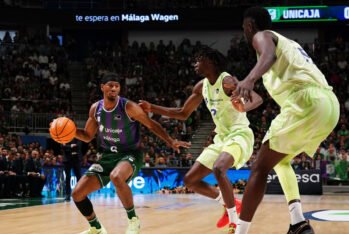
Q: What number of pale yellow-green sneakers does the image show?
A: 2